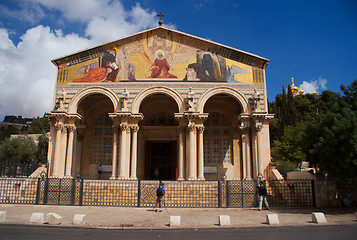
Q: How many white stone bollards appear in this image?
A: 8